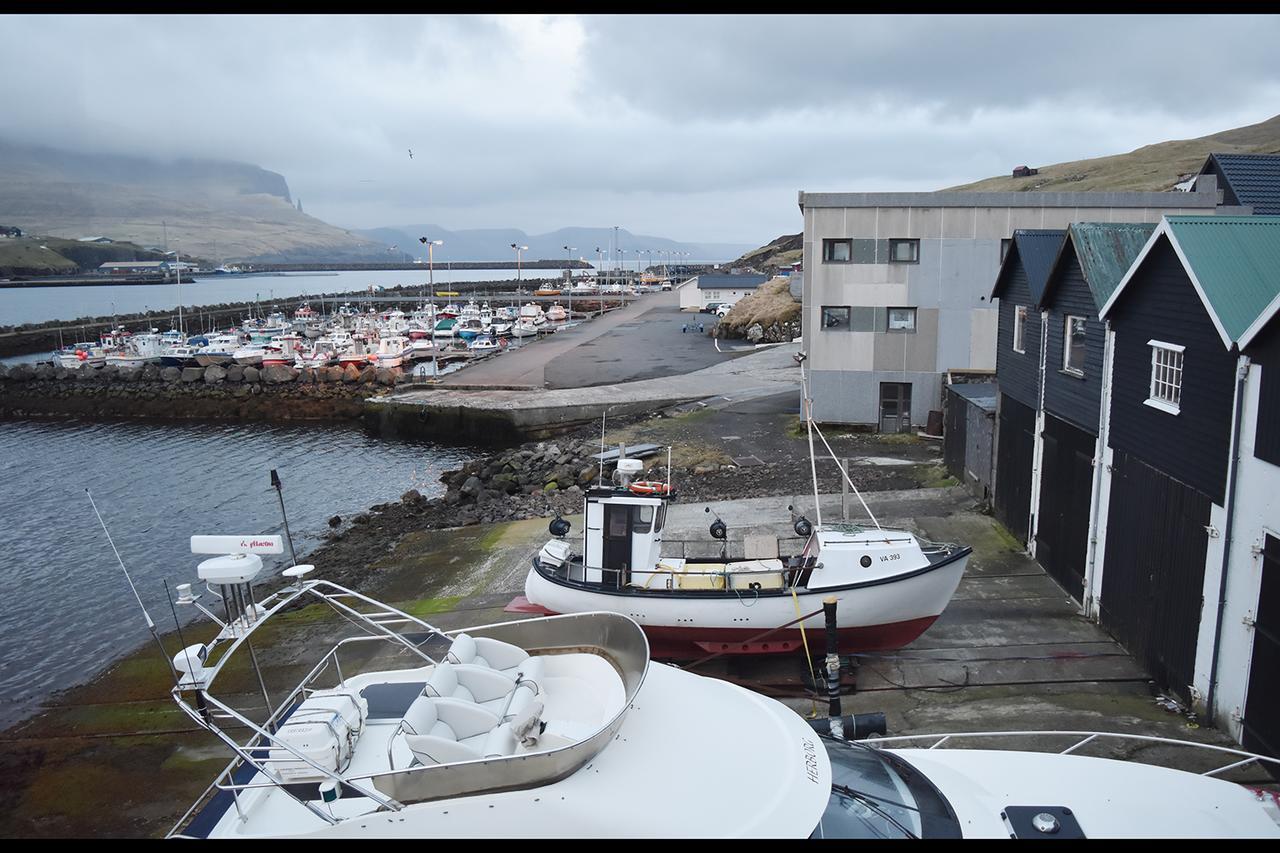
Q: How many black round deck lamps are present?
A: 3